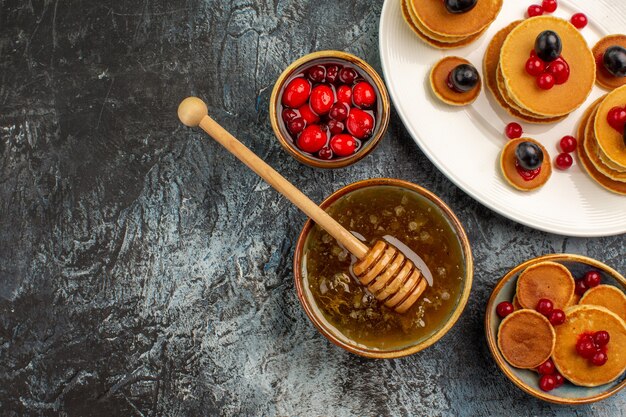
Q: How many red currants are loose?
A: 6